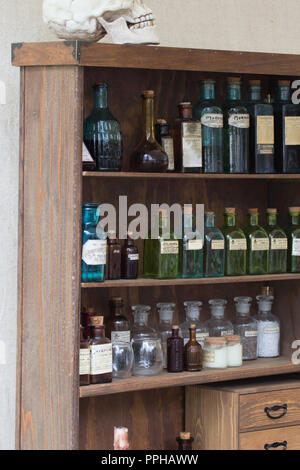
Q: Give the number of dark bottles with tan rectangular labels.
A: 2